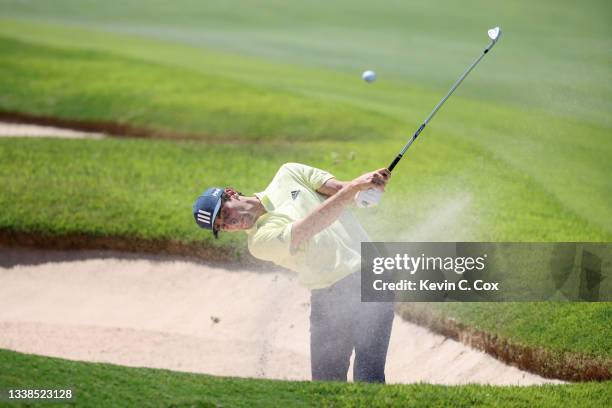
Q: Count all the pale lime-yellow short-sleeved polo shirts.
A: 1